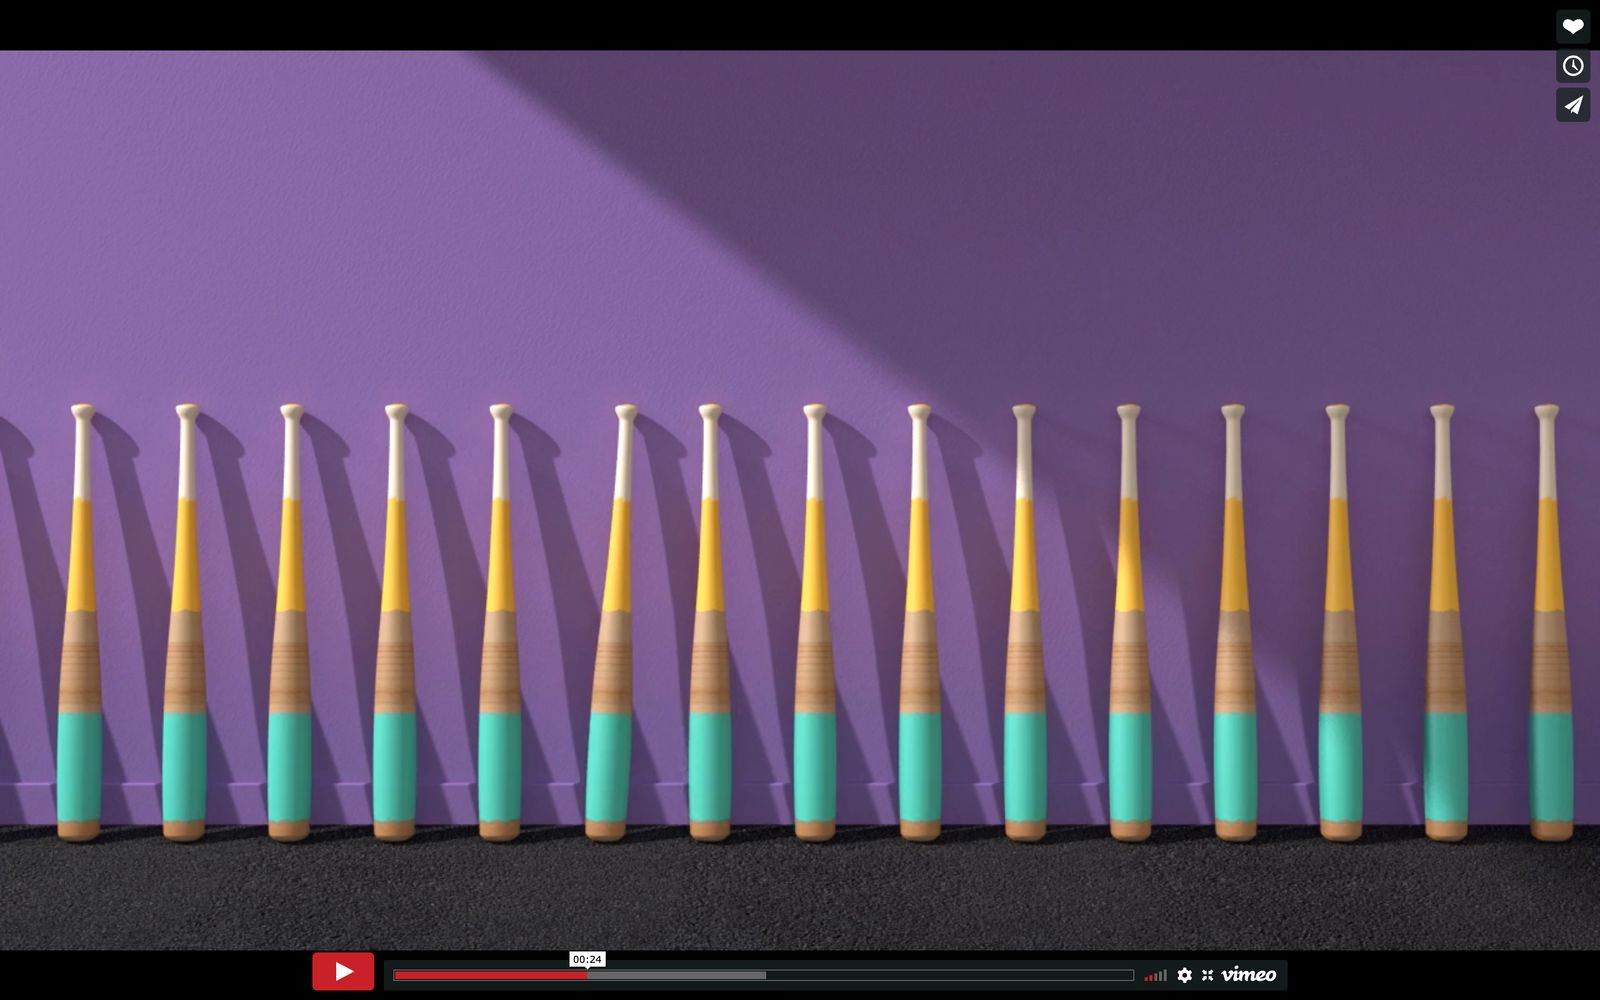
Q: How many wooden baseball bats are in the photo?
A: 15